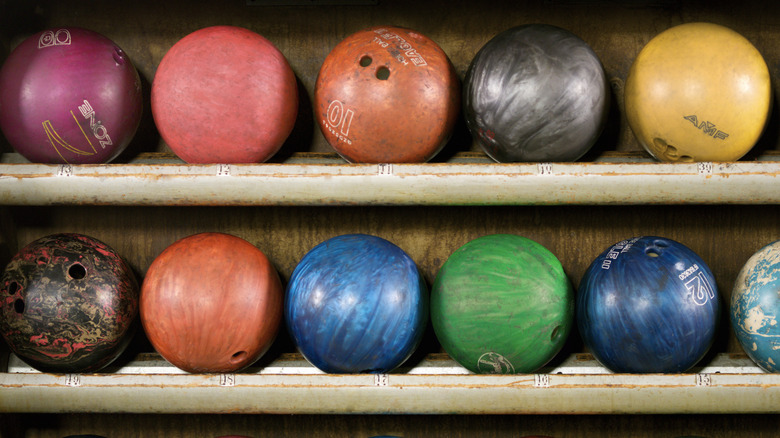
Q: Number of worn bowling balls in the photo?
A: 11